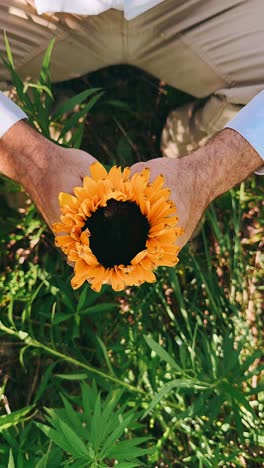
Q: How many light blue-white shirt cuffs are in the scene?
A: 2